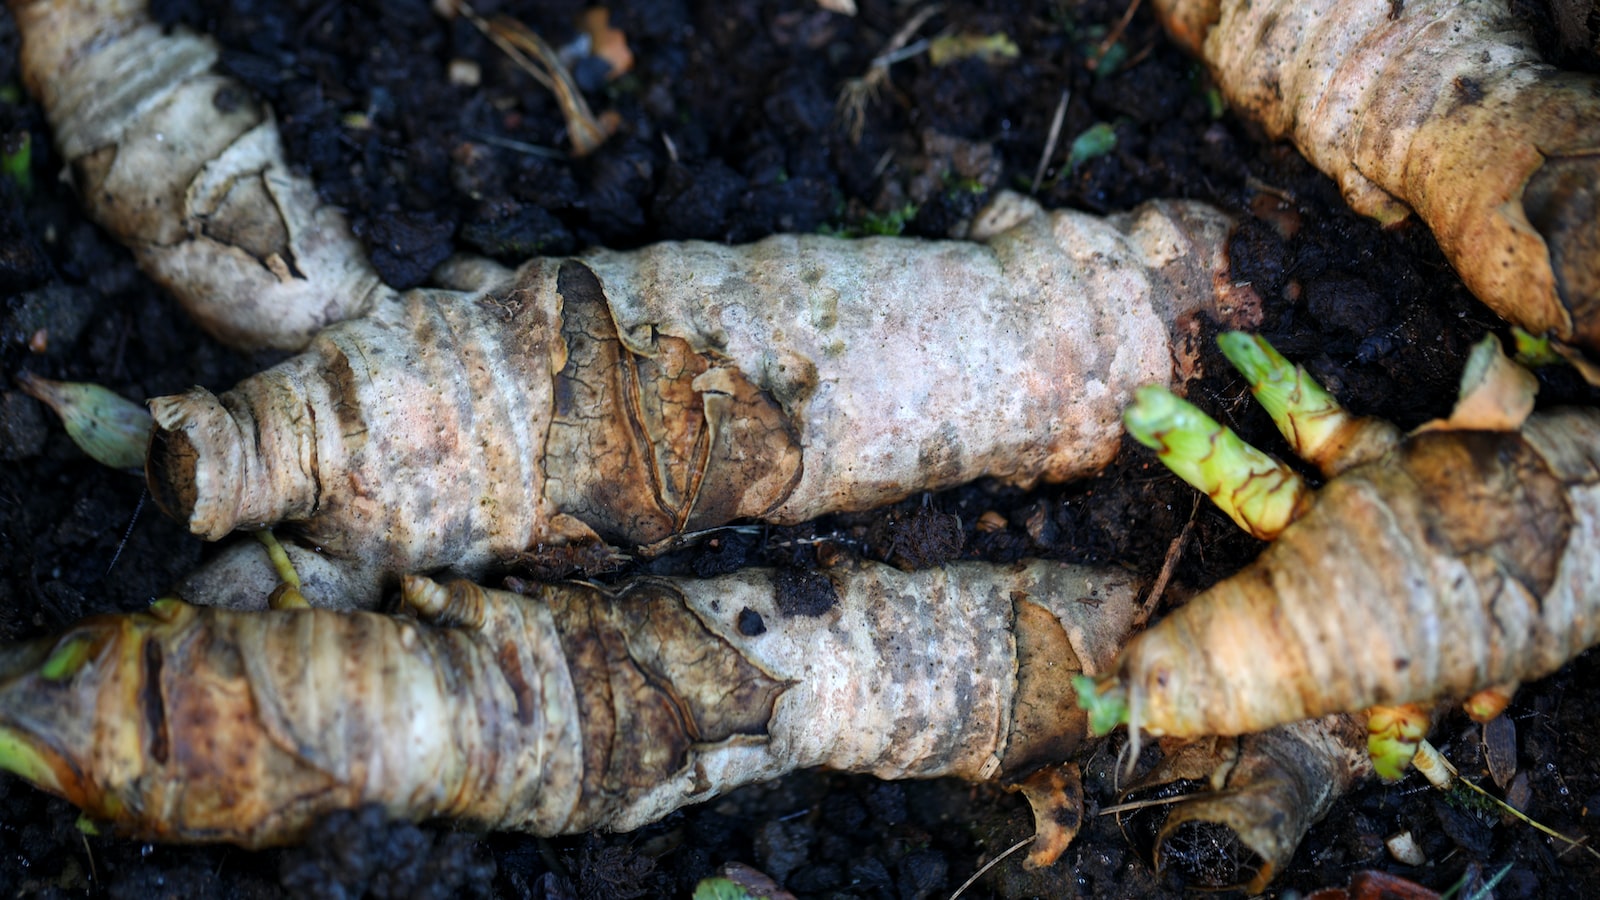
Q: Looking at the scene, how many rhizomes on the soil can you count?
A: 5